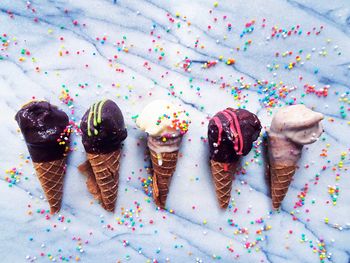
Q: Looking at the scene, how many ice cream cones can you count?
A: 5